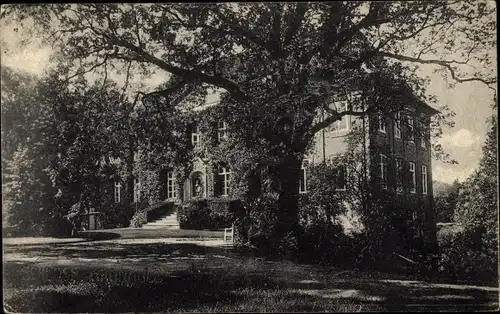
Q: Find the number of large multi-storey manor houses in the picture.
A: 1